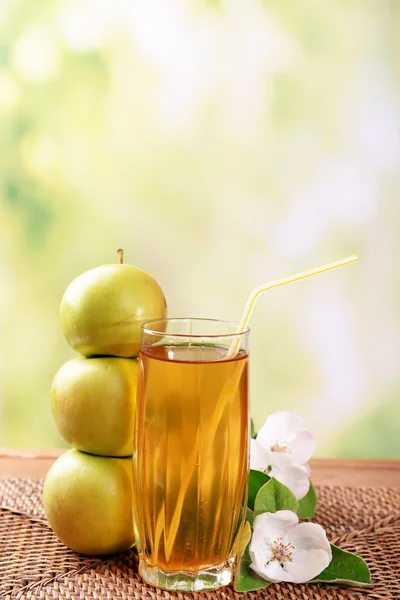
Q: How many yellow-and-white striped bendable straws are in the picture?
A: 1